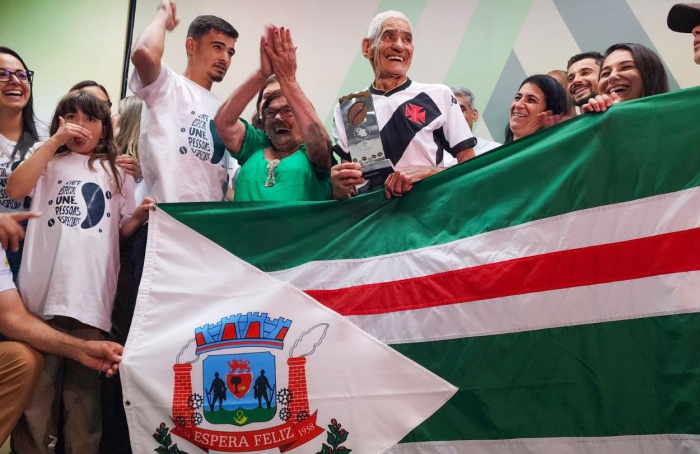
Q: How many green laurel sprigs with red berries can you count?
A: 2